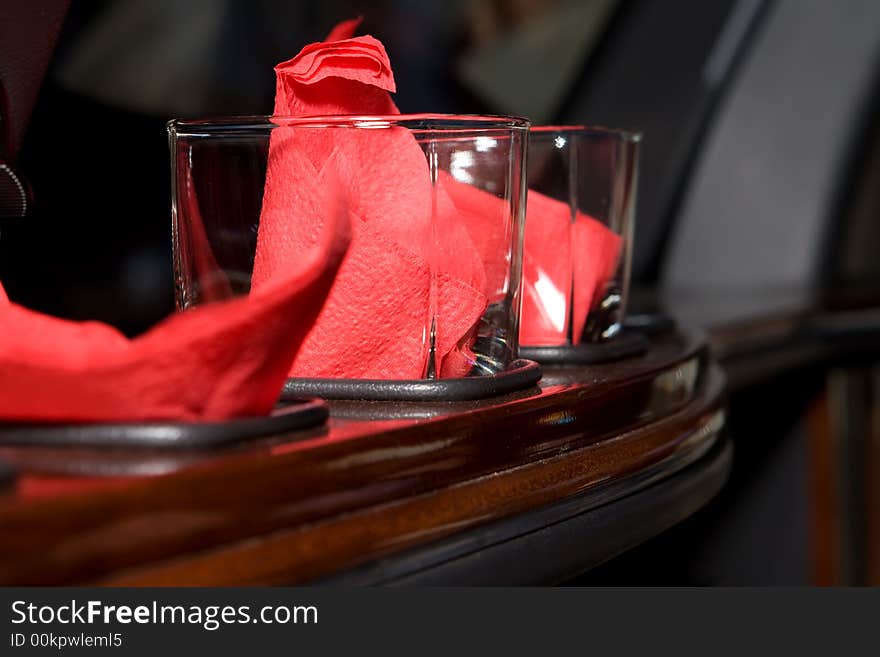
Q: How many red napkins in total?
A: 3